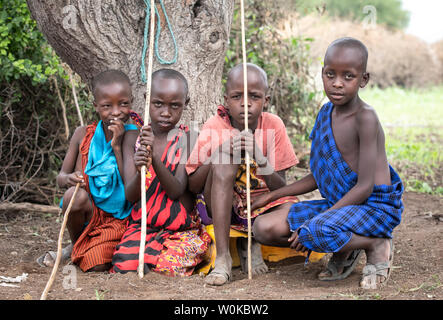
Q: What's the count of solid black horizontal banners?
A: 1